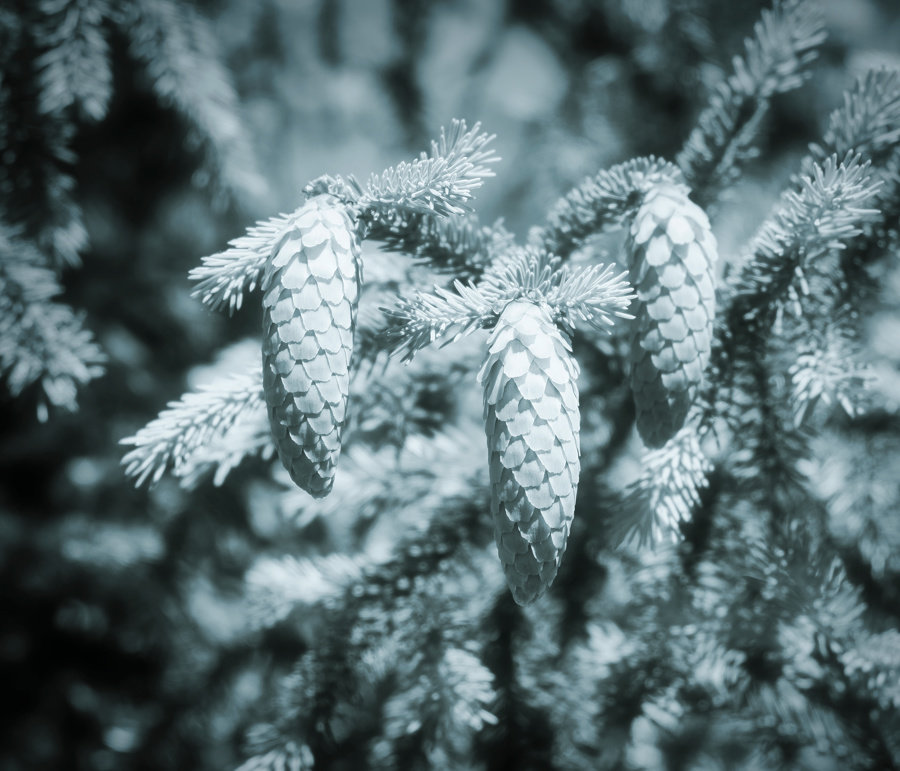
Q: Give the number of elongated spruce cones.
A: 3